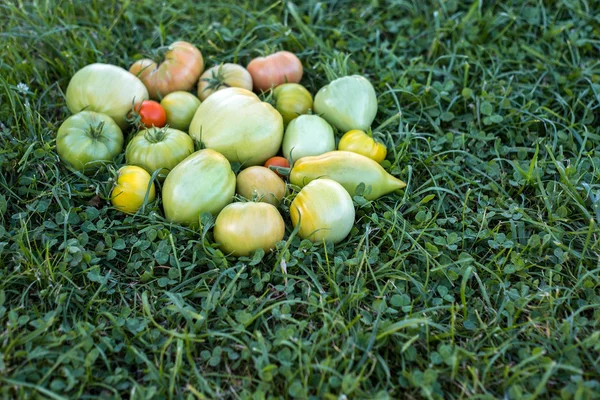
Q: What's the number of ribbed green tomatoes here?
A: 2